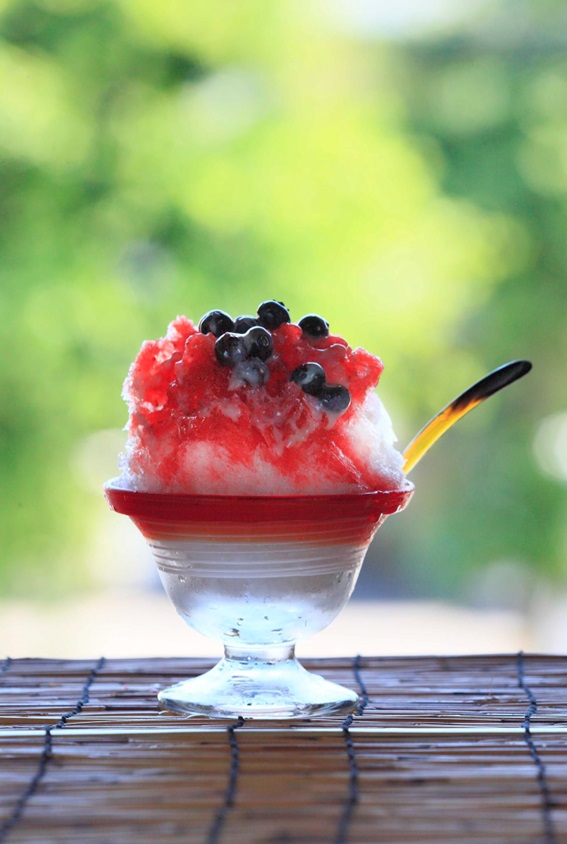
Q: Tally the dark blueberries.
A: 9